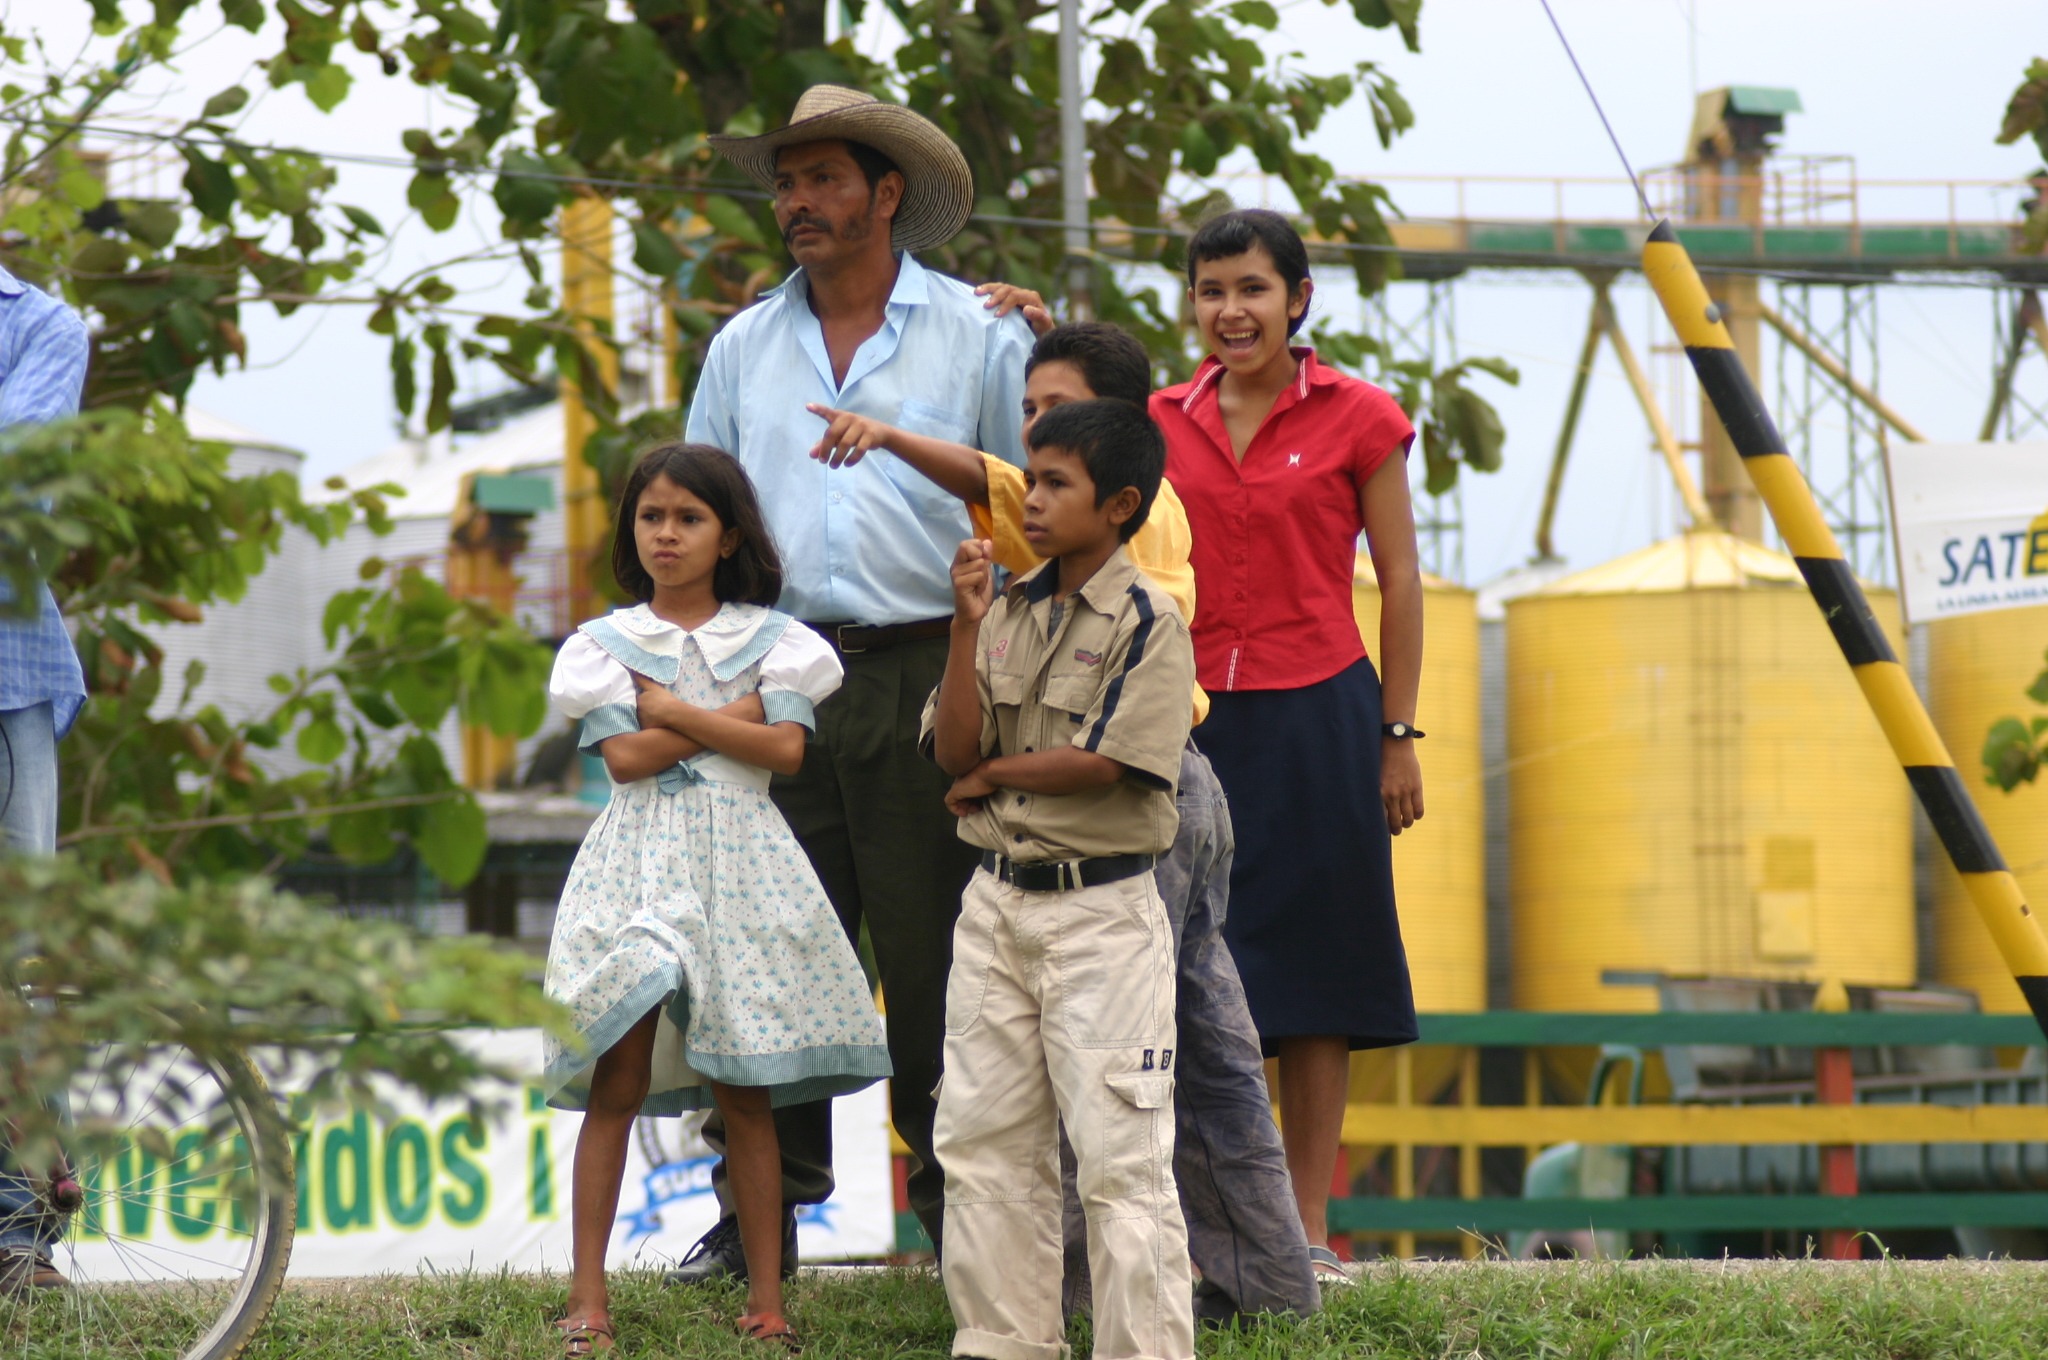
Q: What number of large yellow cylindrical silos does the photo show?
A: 3